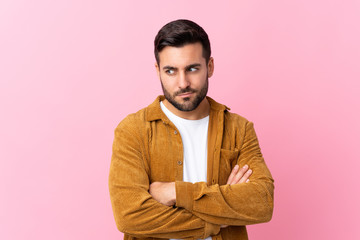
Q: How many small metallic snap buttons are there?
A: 2